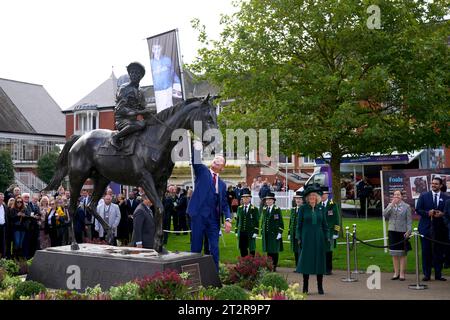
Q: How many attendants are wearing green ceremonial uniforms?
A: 4